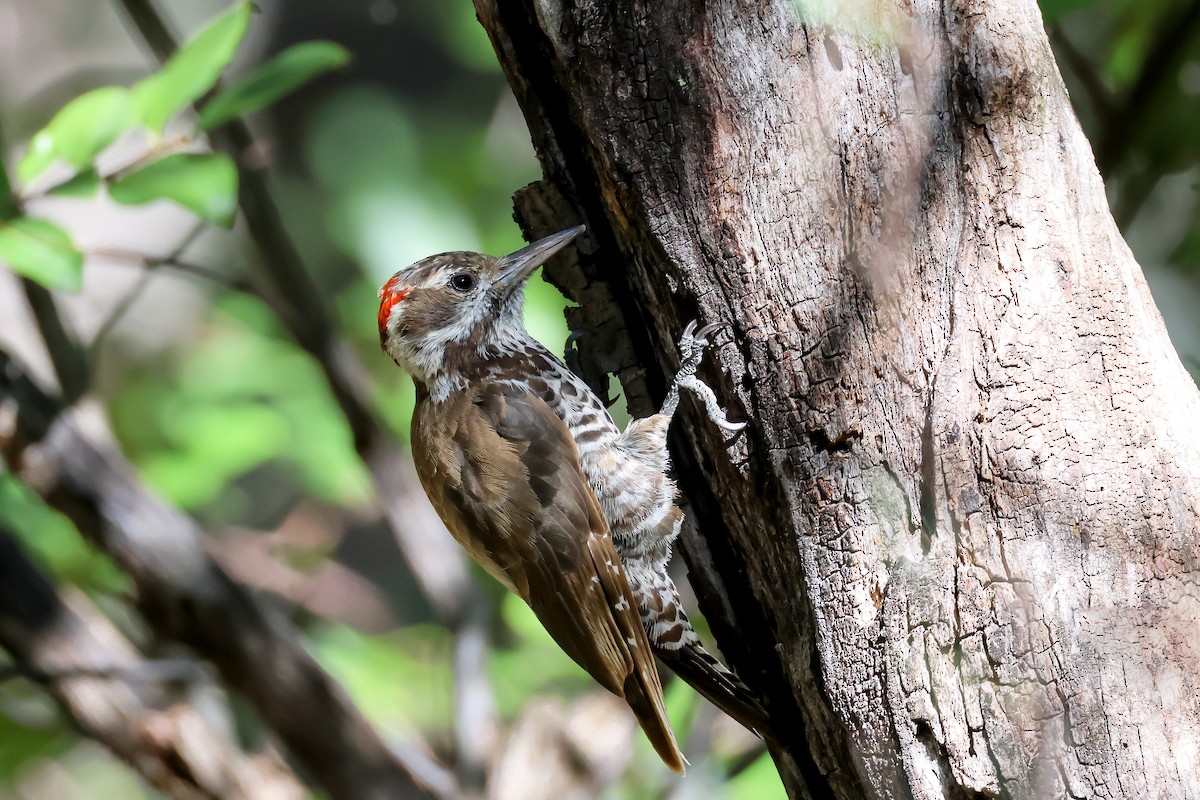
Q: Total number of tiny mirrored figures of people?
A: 0